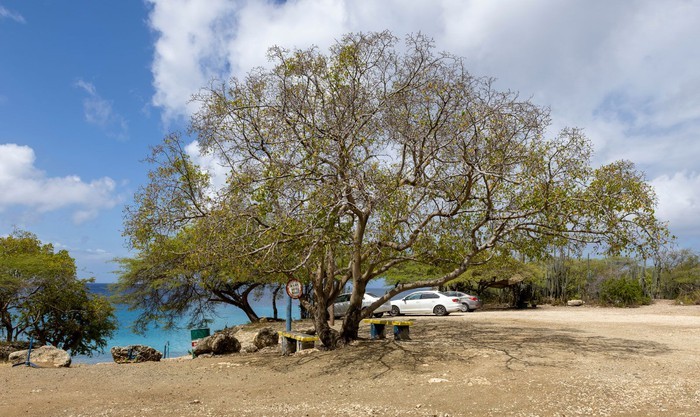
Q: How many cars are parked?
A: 3